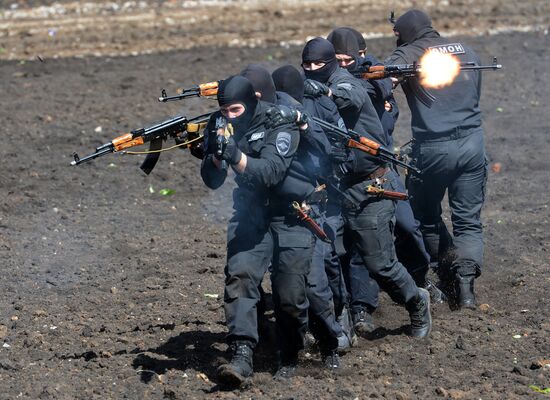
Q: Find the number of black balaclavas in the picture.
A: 7